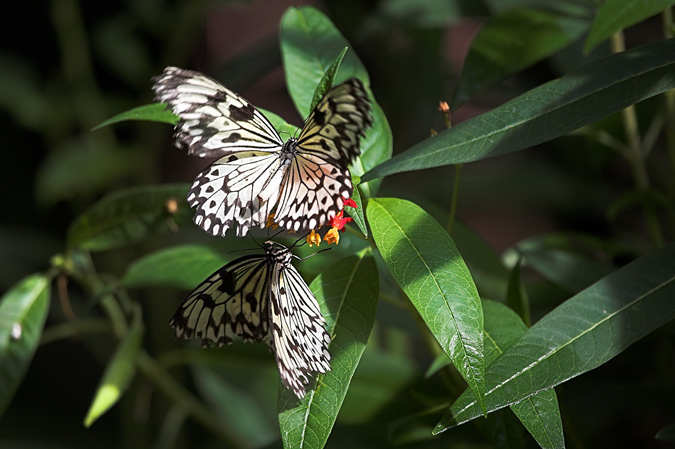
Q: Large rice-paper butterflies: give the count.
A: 2